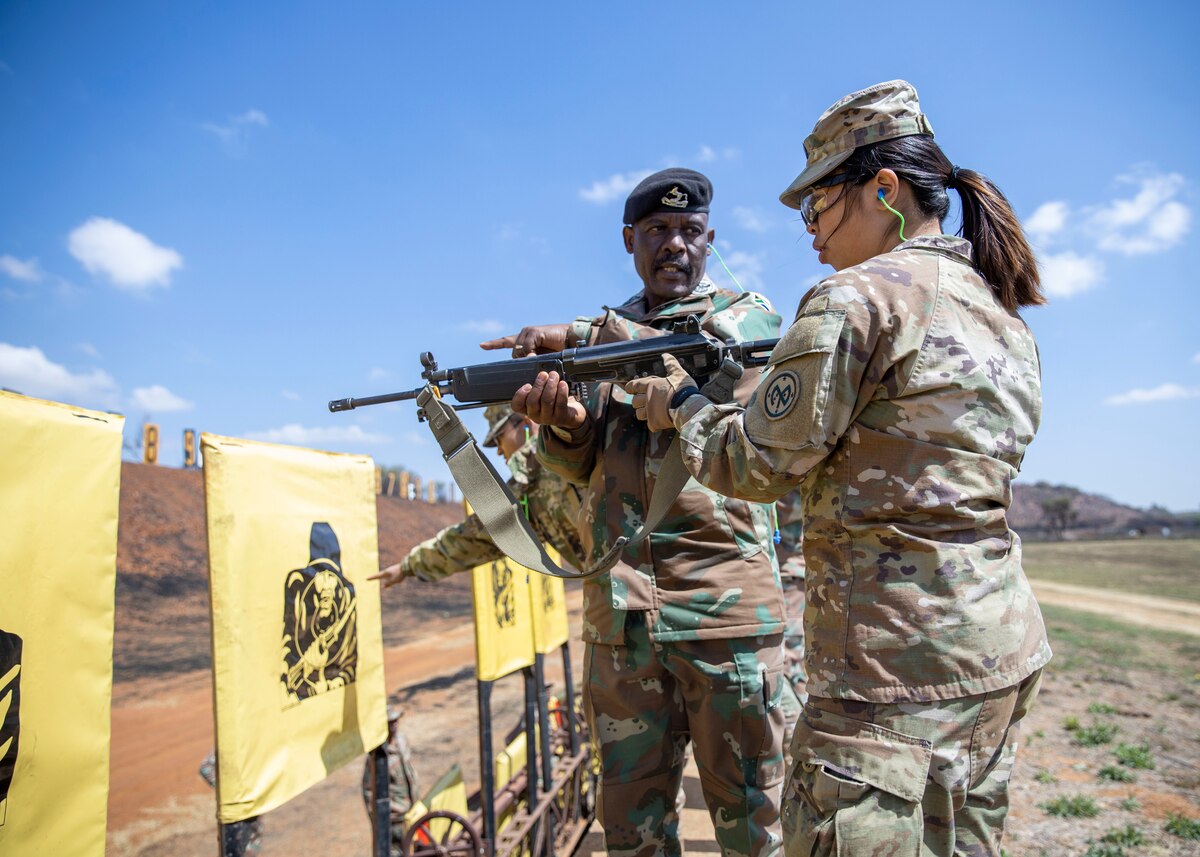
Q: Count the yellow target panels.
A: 4